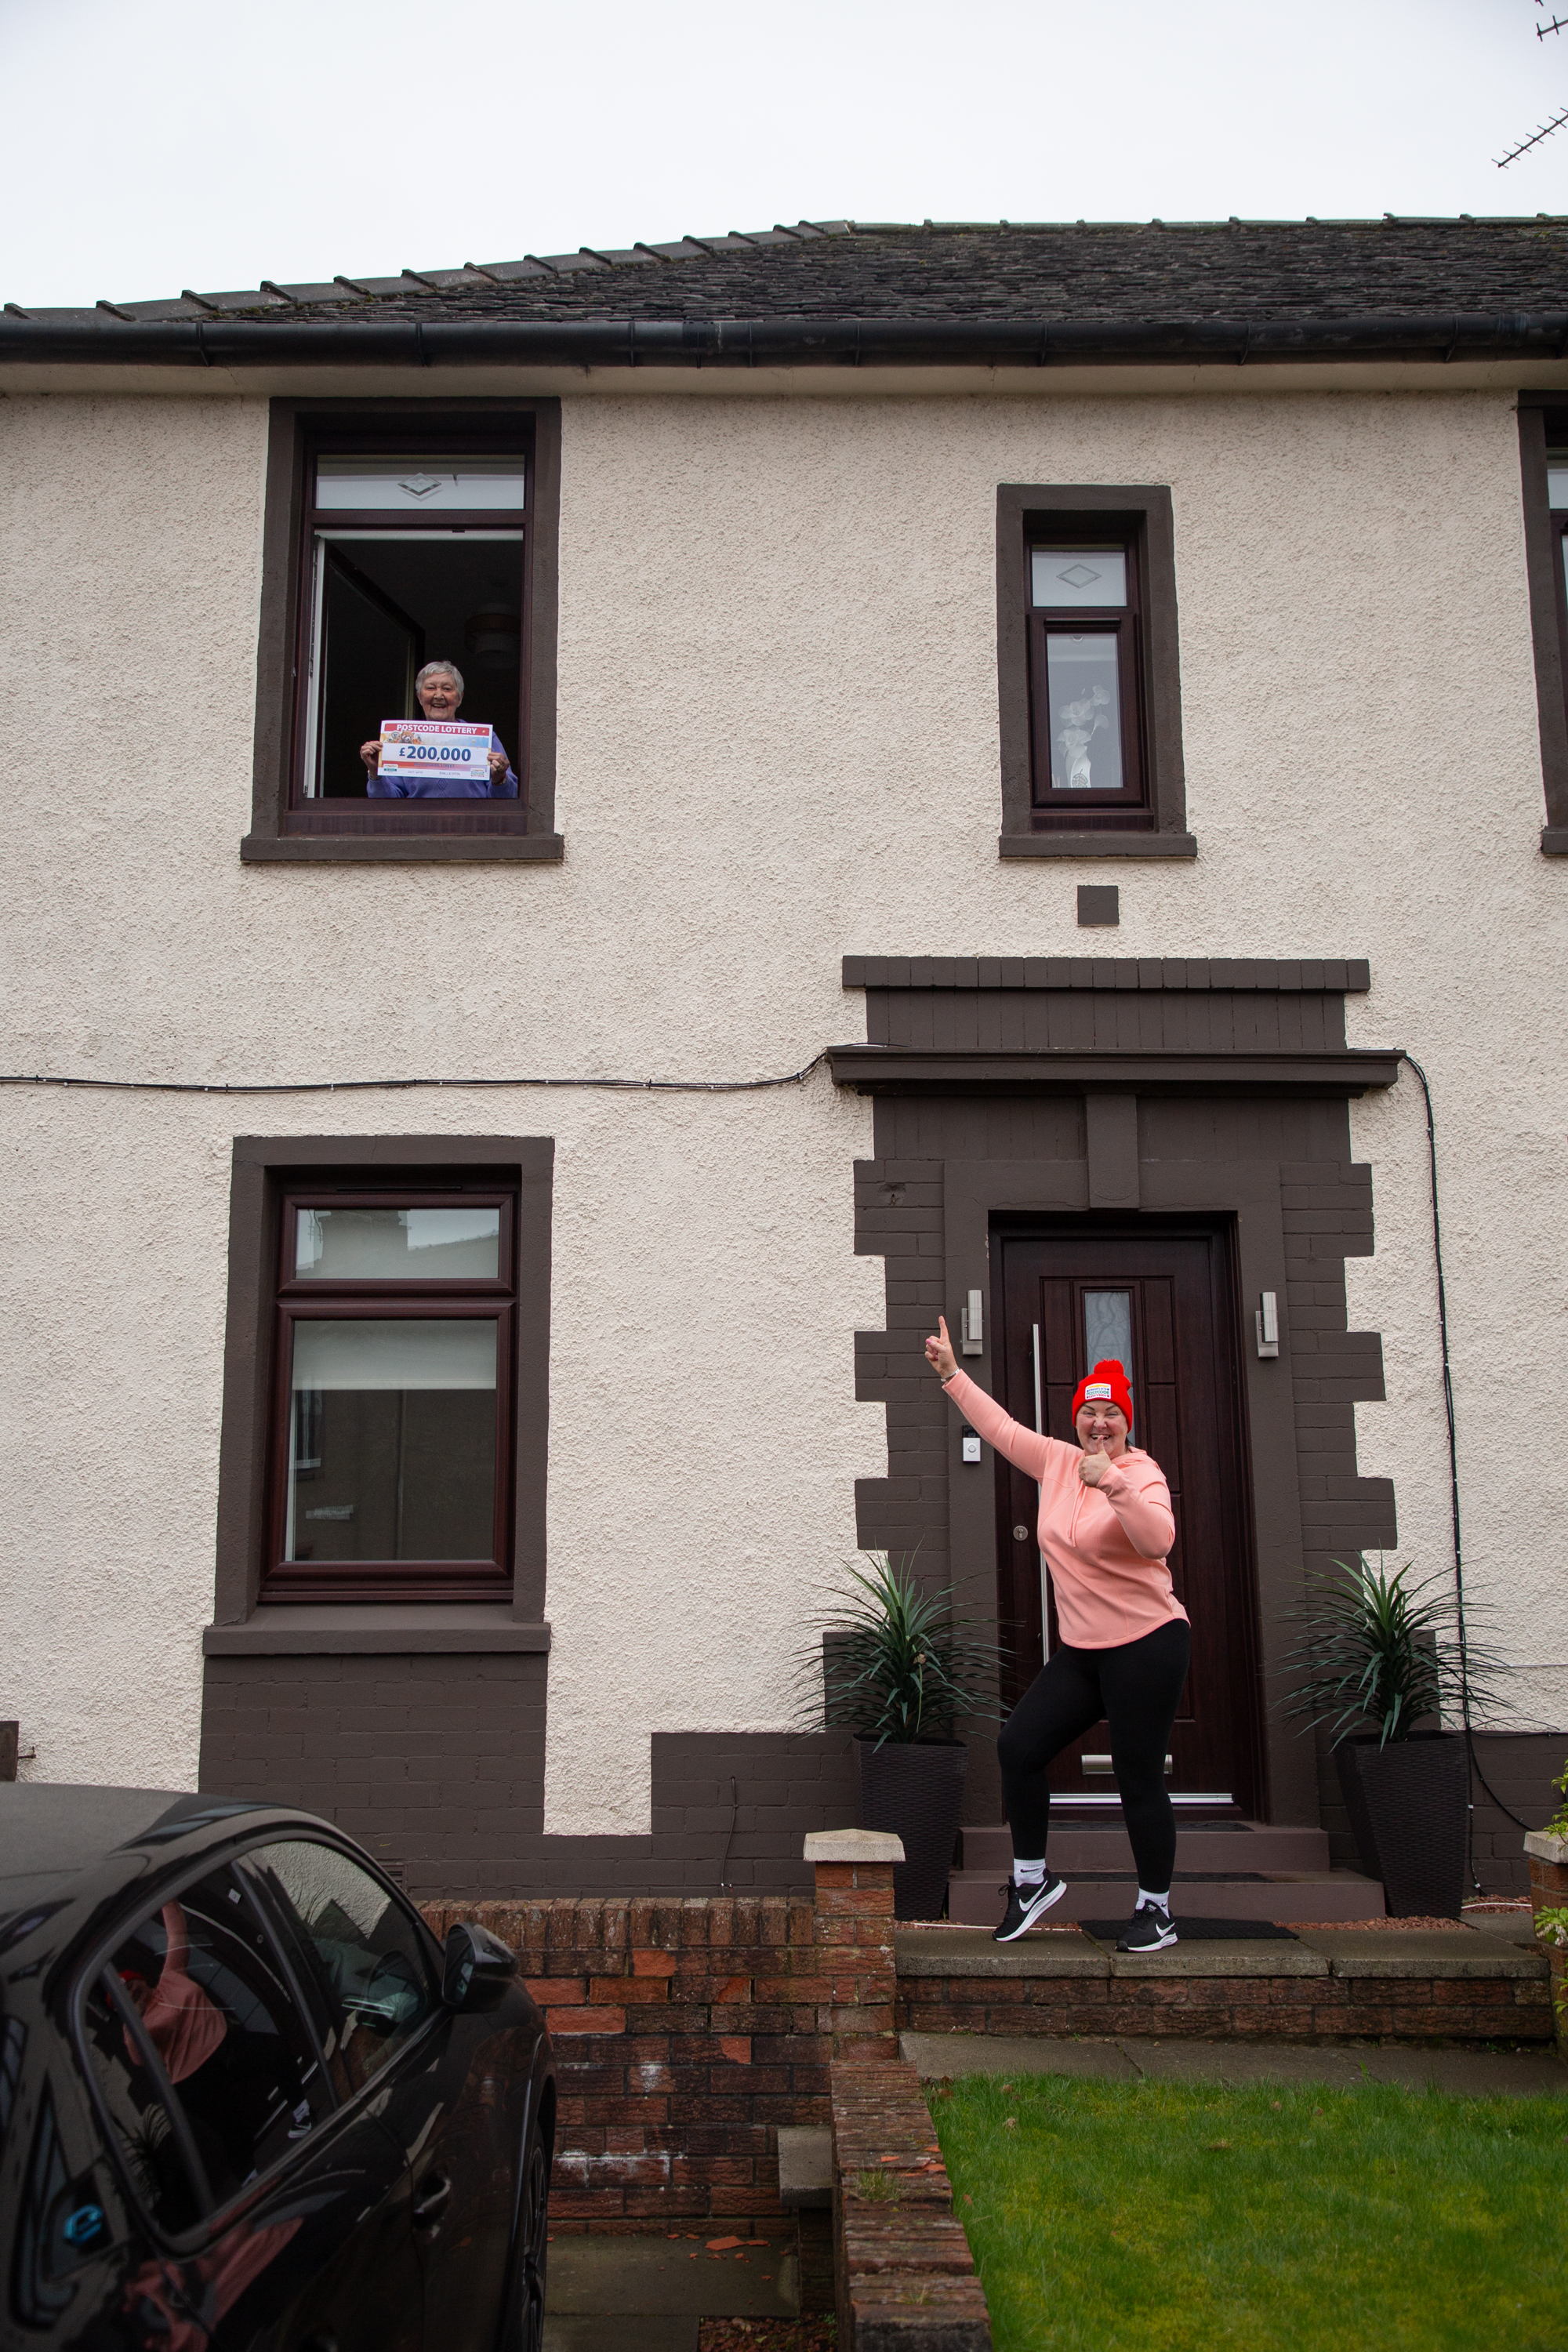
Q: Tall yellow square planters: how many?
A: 0